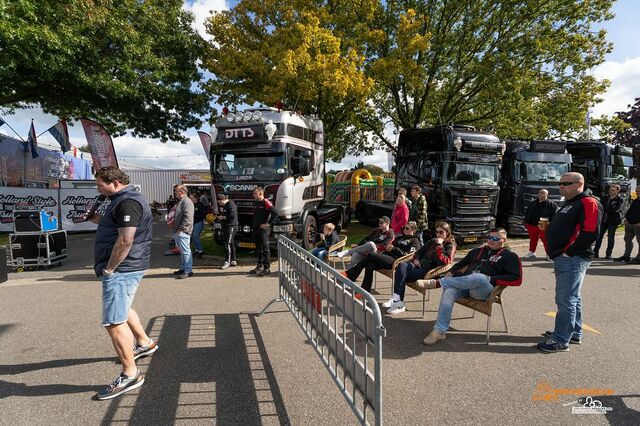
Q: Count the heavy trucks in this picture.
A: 4